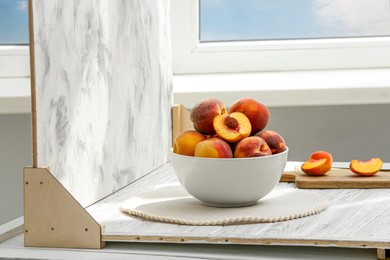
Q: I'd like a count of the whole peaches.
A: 6